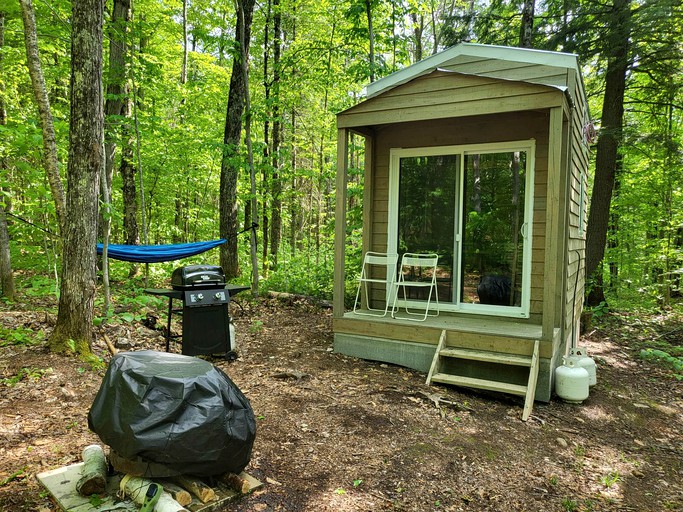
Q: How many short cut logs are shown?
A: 5